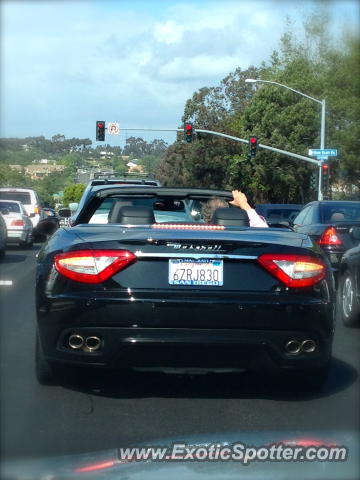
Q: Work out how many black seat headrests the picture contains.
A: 2